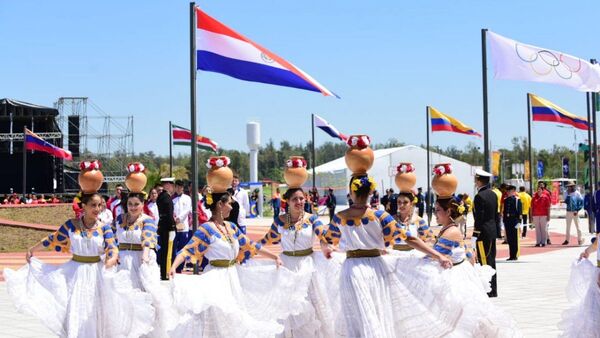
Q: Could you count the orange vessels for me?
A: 7